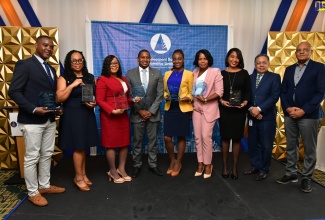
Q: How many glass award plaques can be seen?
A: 7